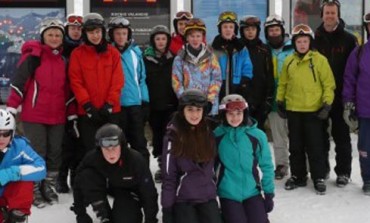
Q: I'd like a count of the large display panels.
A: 4